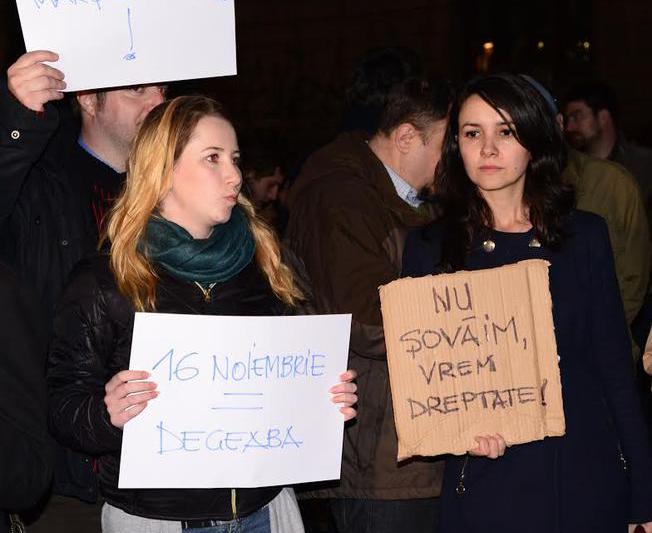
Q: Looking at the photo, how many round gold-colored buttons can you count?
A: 2